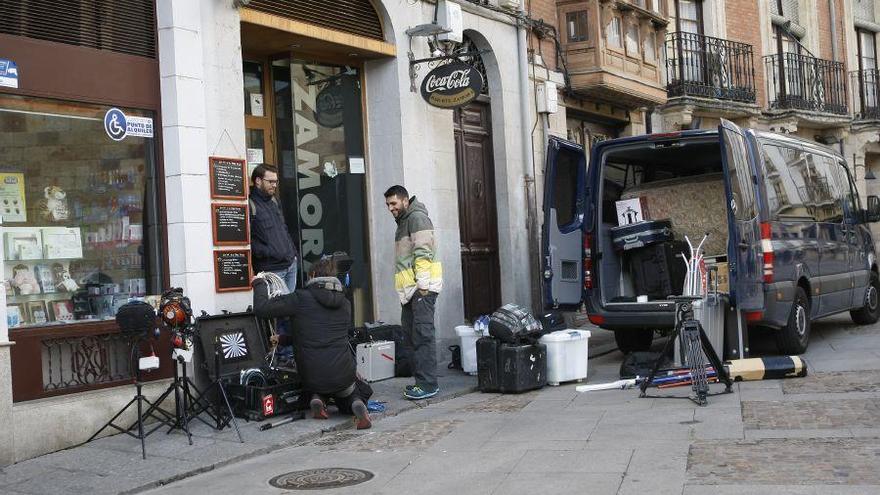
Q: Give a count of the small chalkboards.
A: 3